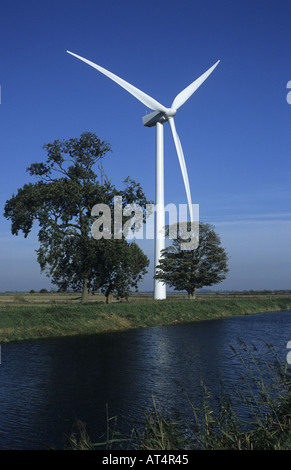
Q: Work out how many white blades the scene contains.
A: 3